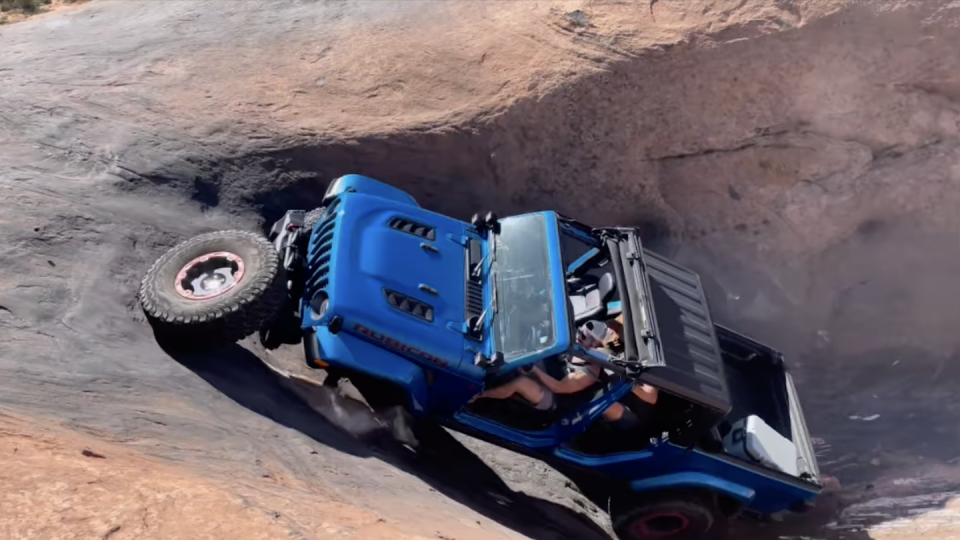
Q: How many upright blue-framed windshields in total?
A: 1